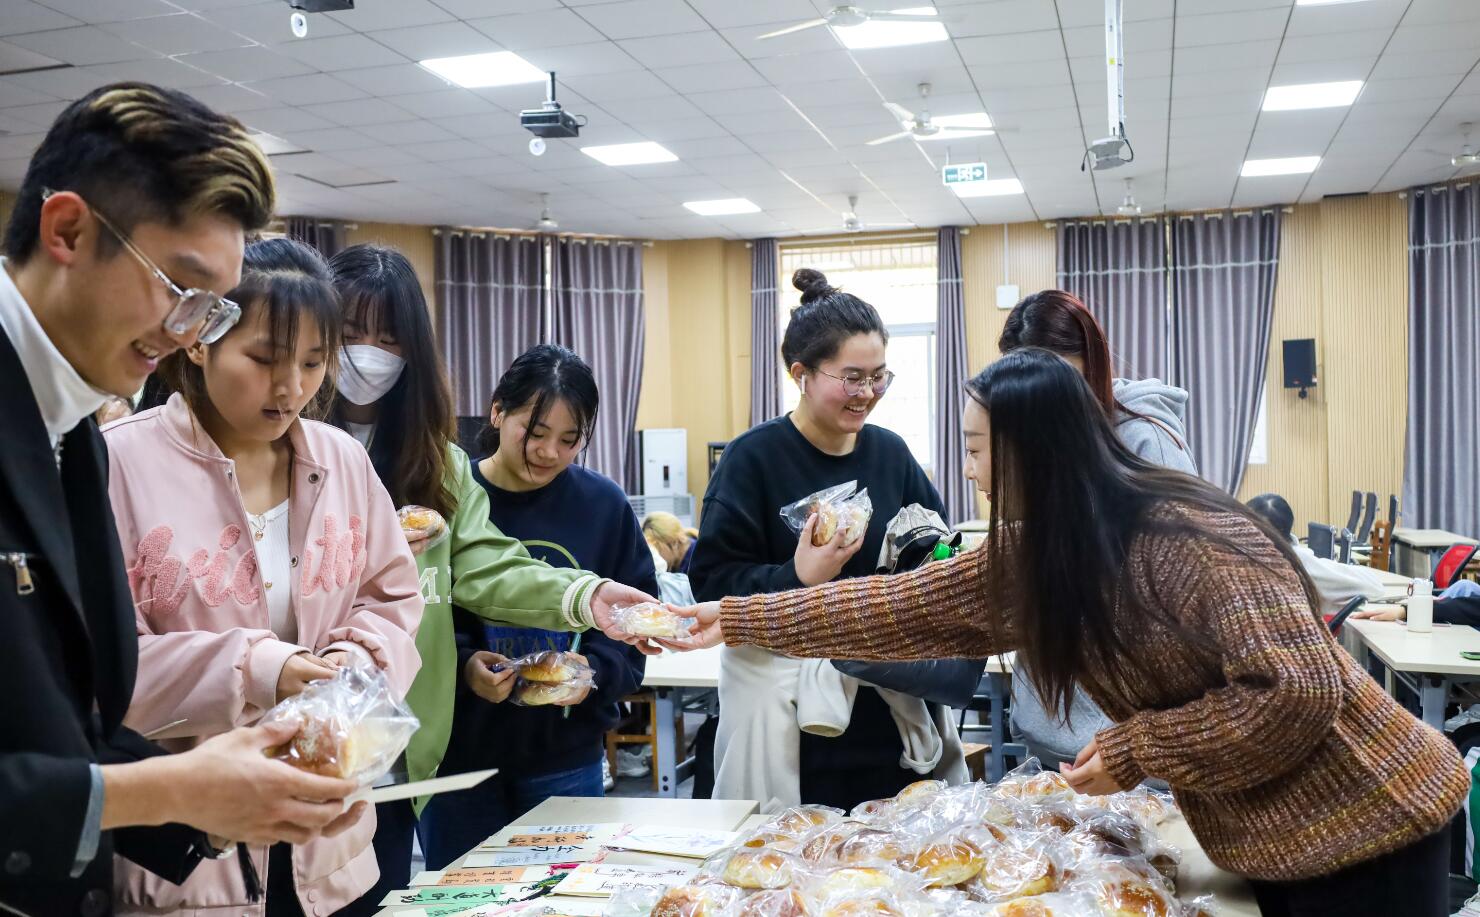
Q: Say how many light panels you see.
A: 9